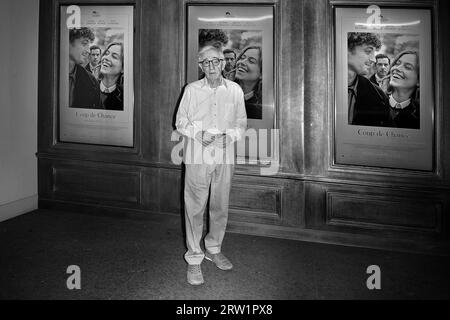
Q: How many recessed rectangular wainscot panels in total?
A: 3